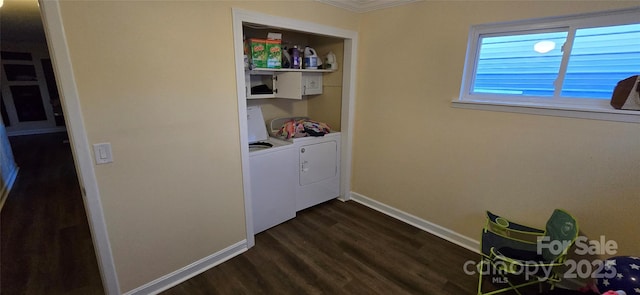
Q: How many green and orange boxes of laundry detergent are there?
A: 2